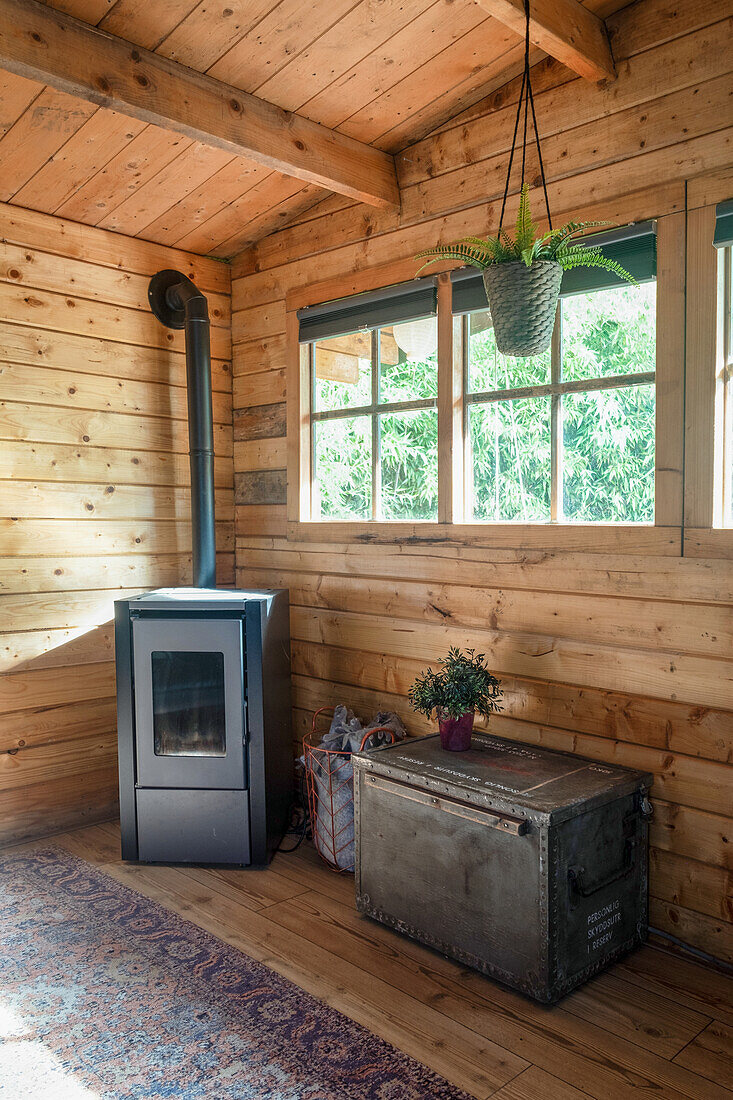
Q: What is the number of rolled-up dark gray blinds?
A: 3